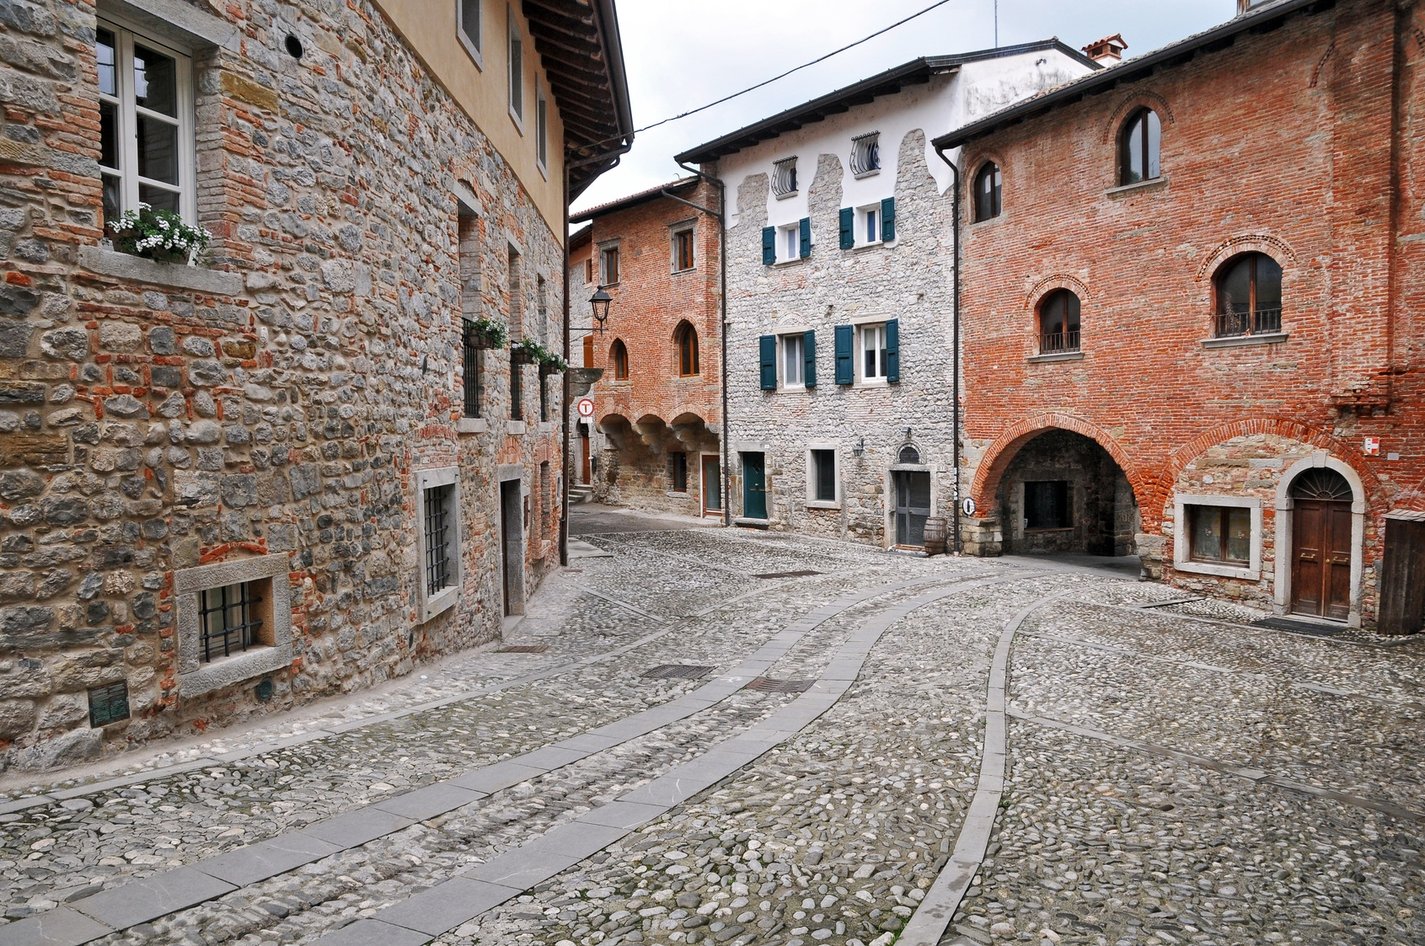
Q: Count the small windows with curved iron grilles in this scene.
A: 2